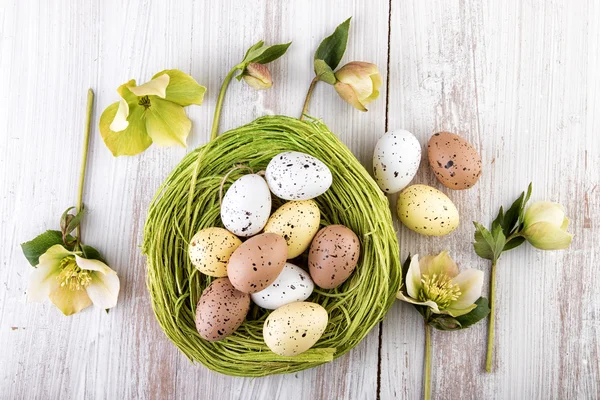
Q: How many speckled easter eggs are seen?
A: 12